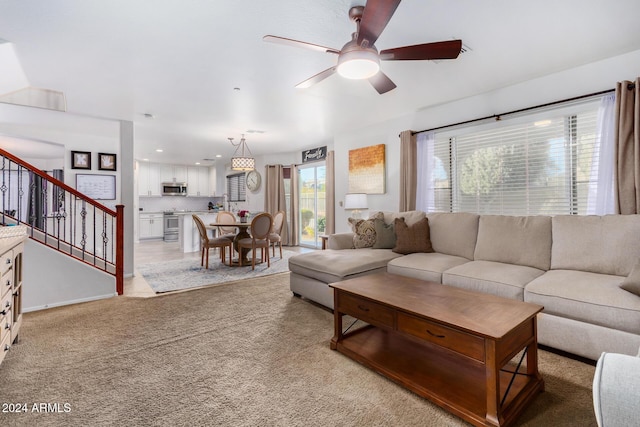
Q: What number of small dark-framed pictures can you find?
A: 2